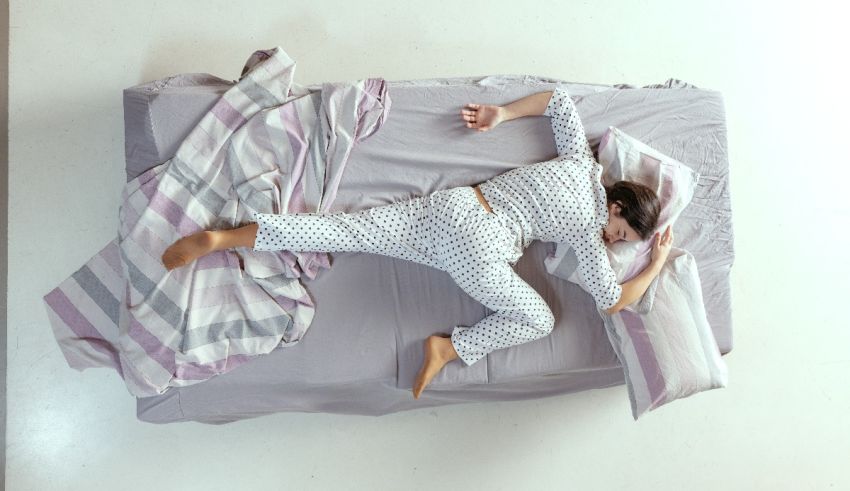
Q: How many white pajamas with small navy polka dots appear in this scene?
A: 1